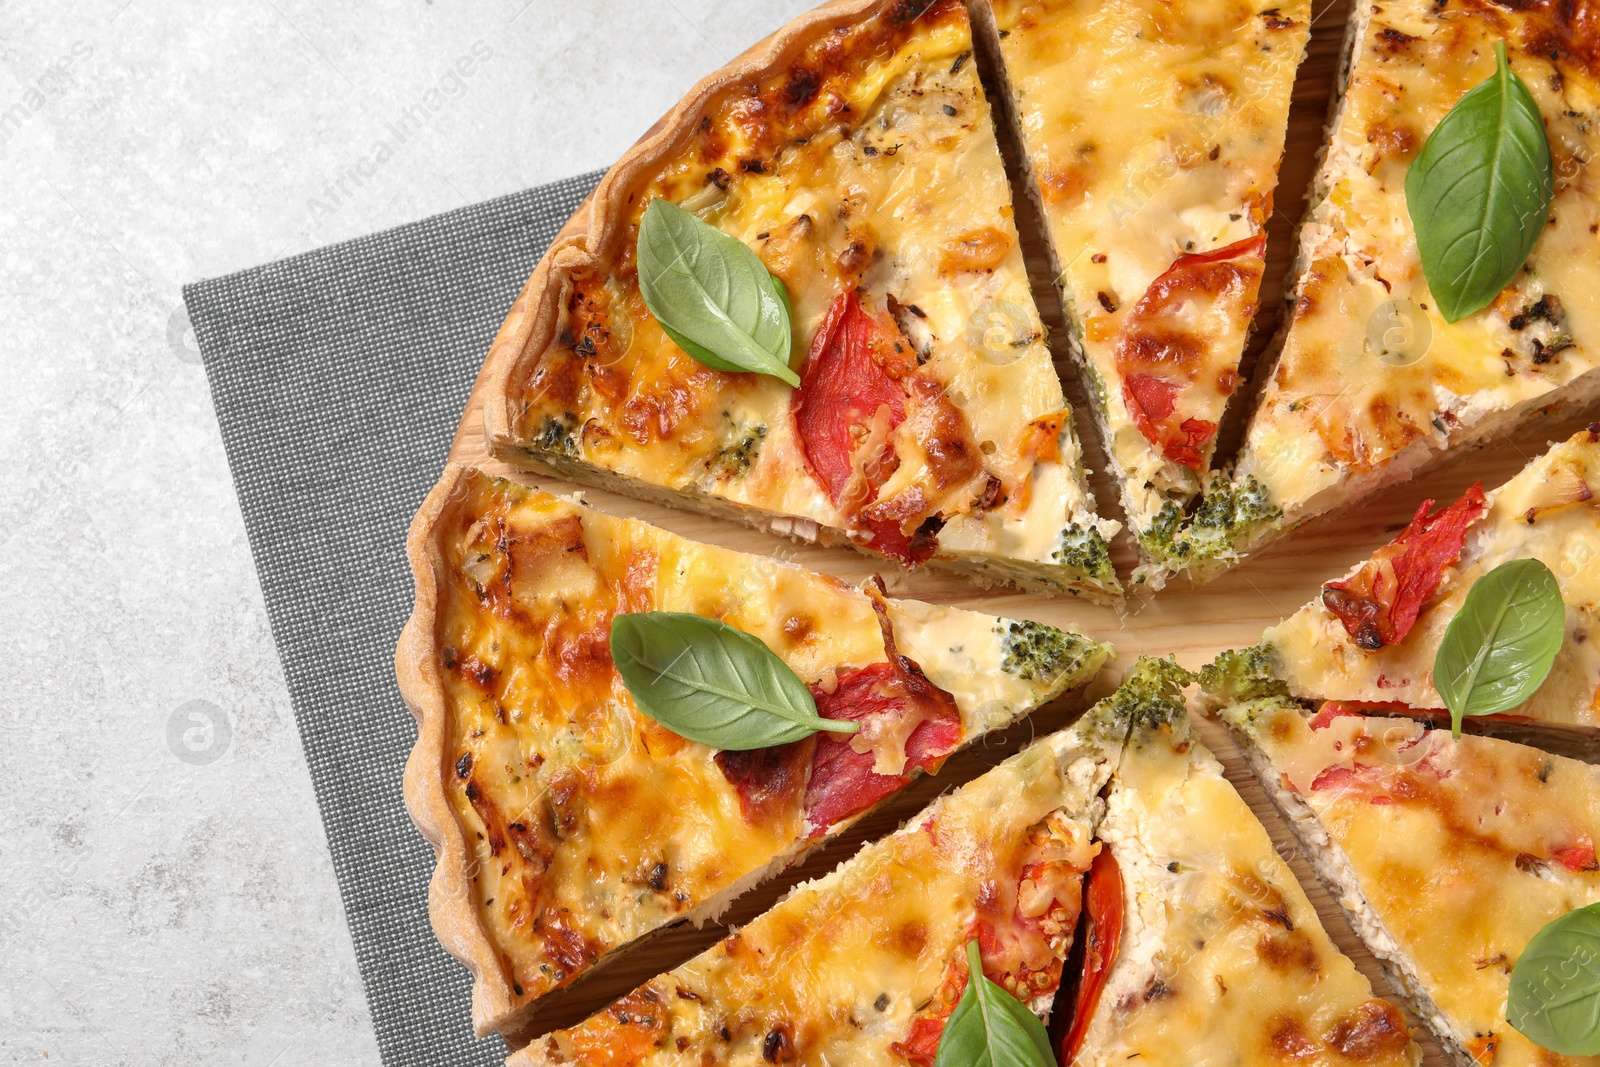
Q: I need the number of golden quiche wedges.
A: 8